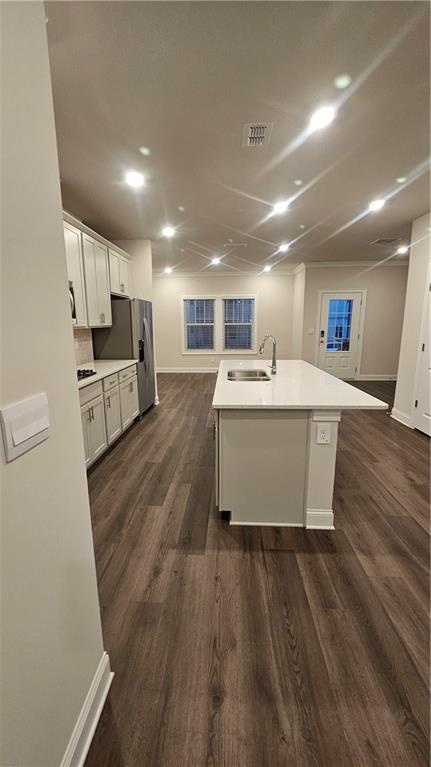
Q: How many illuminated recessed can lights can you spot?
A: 10